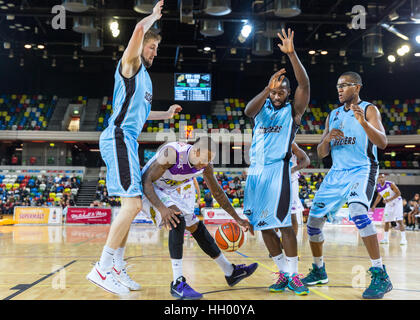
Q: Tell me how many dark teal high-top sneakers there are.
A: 2